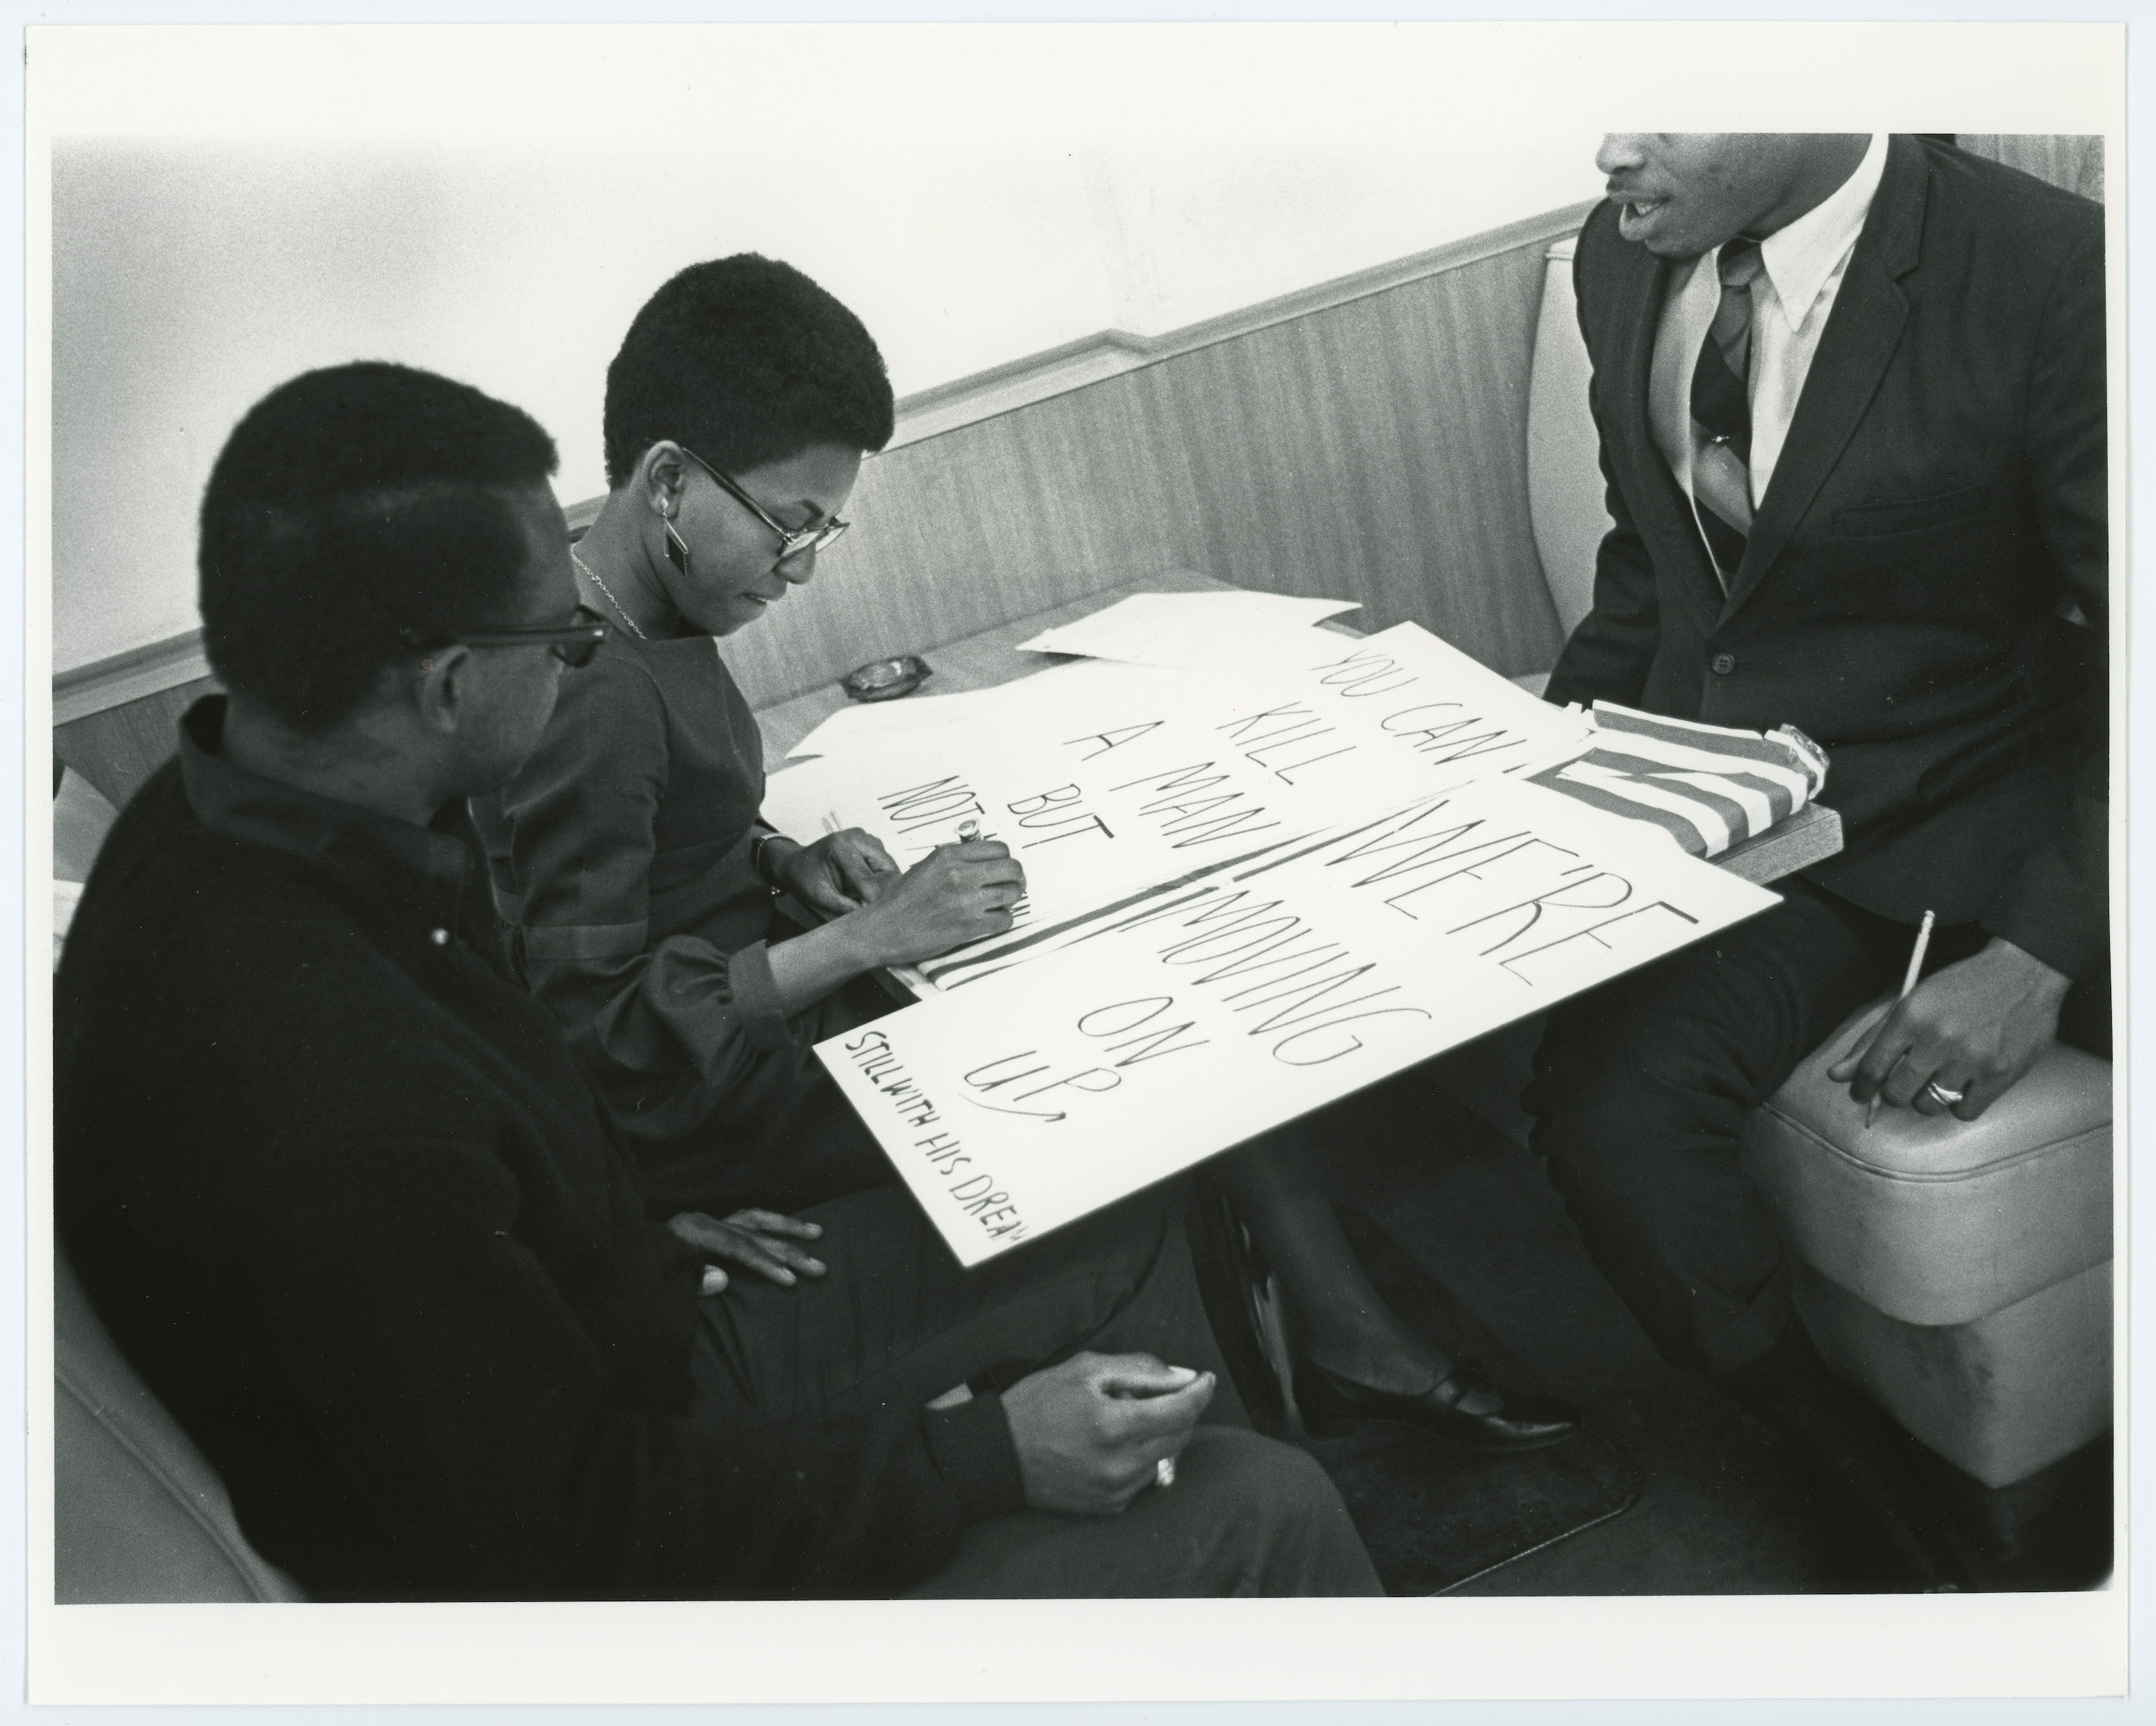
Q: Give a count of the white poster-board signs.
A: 2